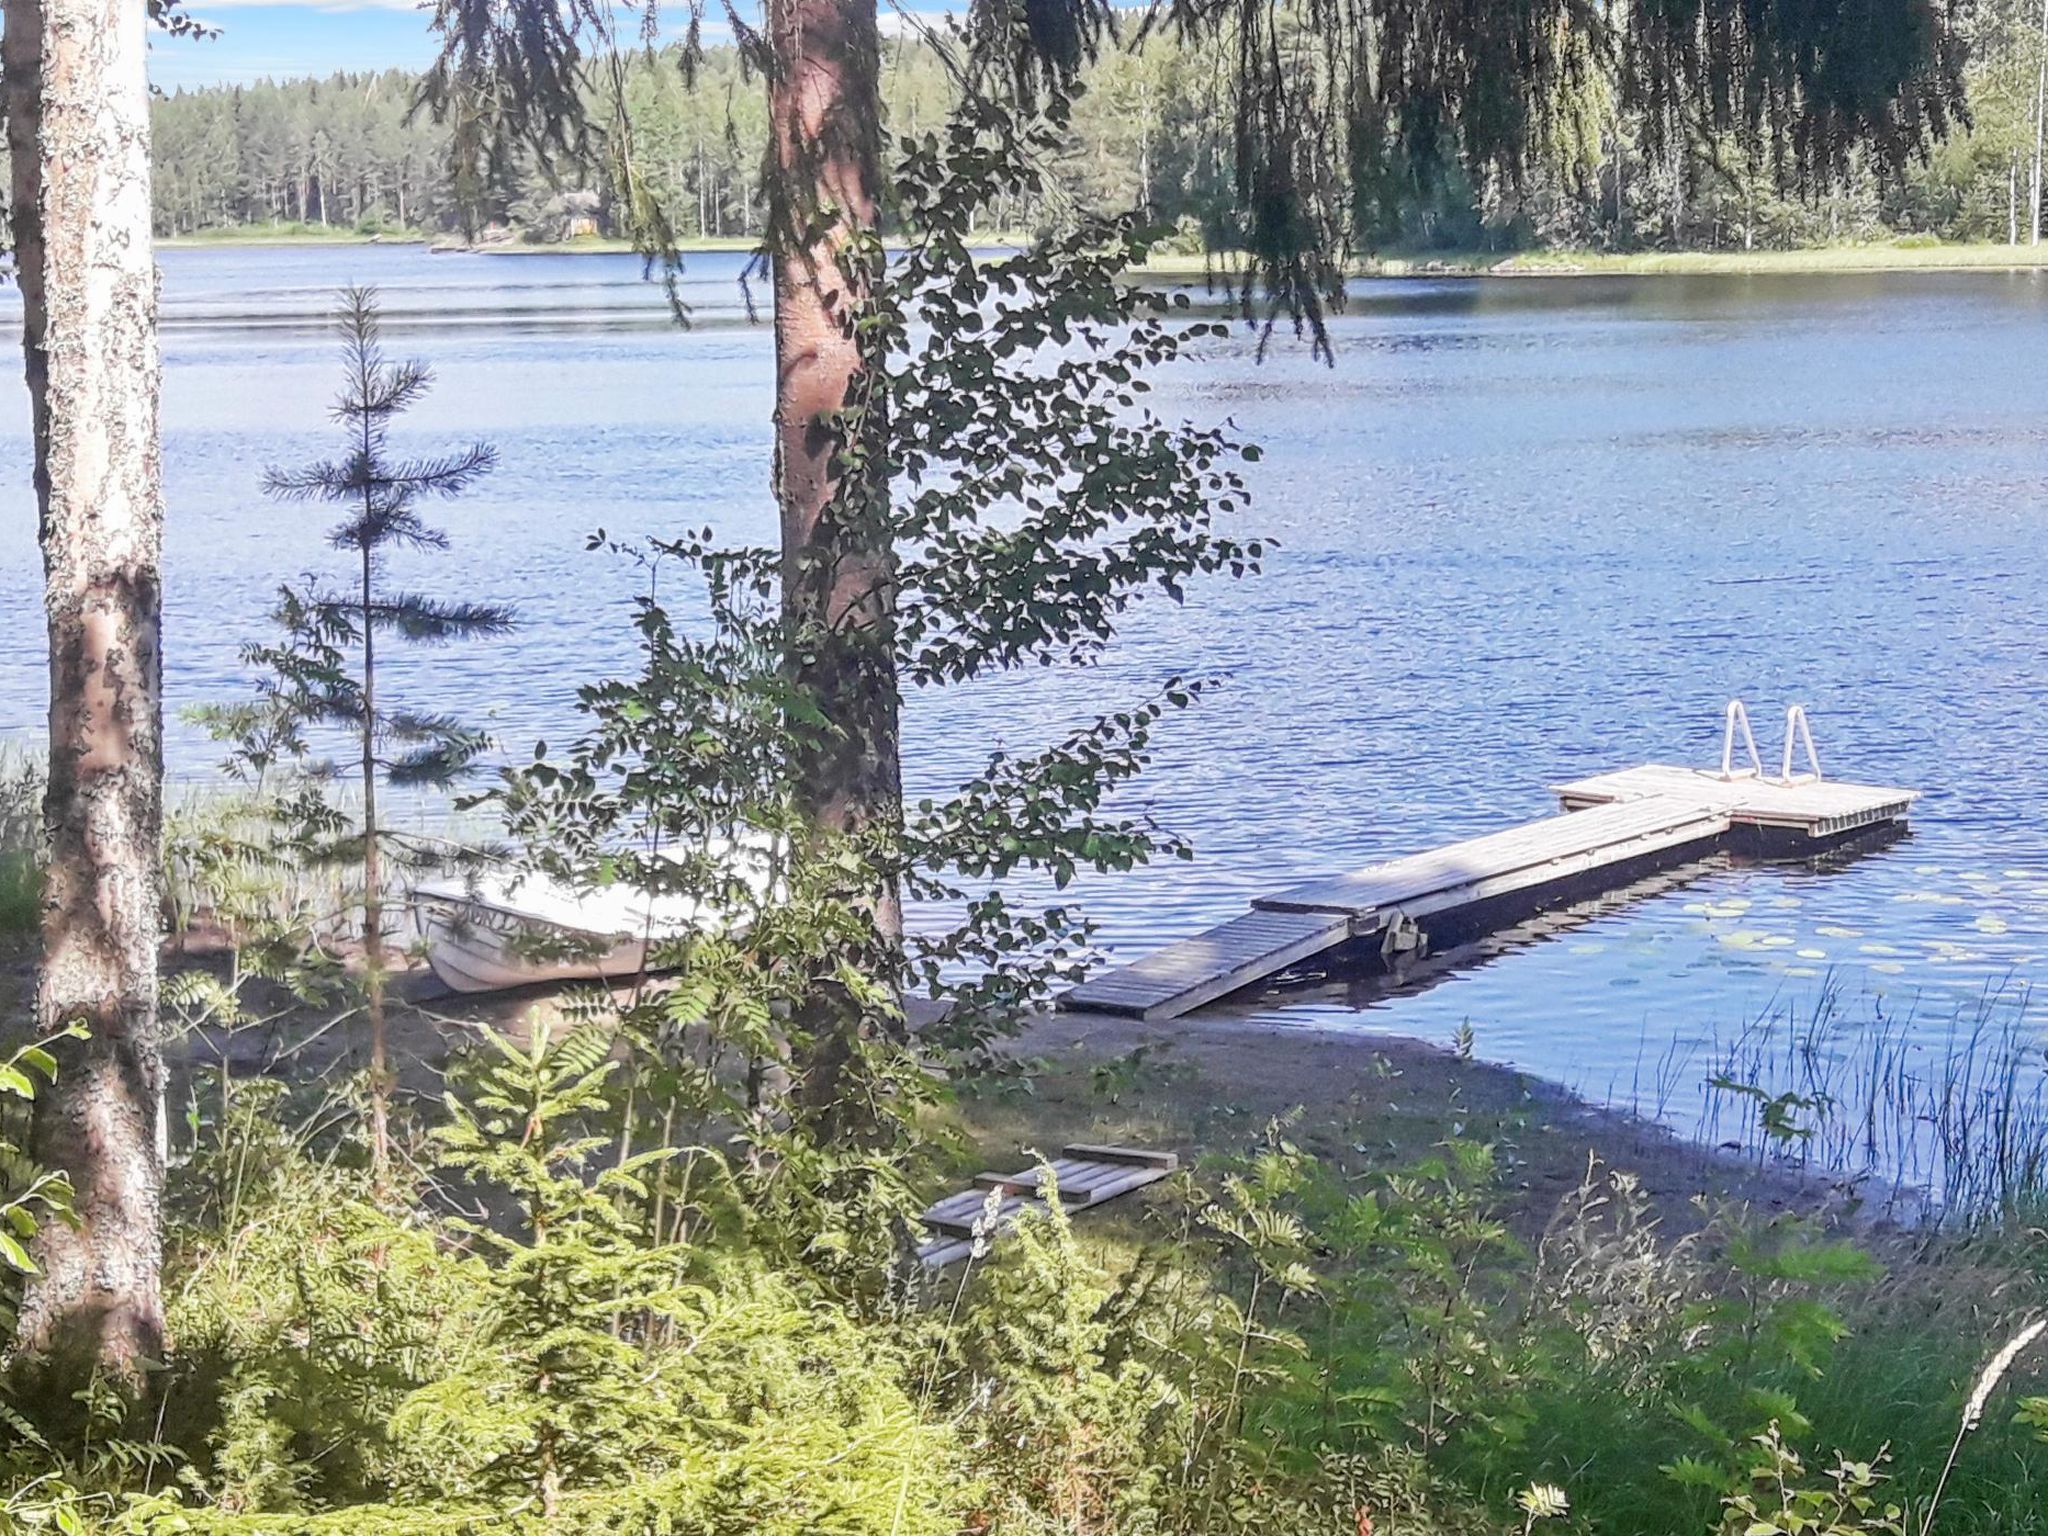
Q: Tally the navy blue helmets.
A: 0